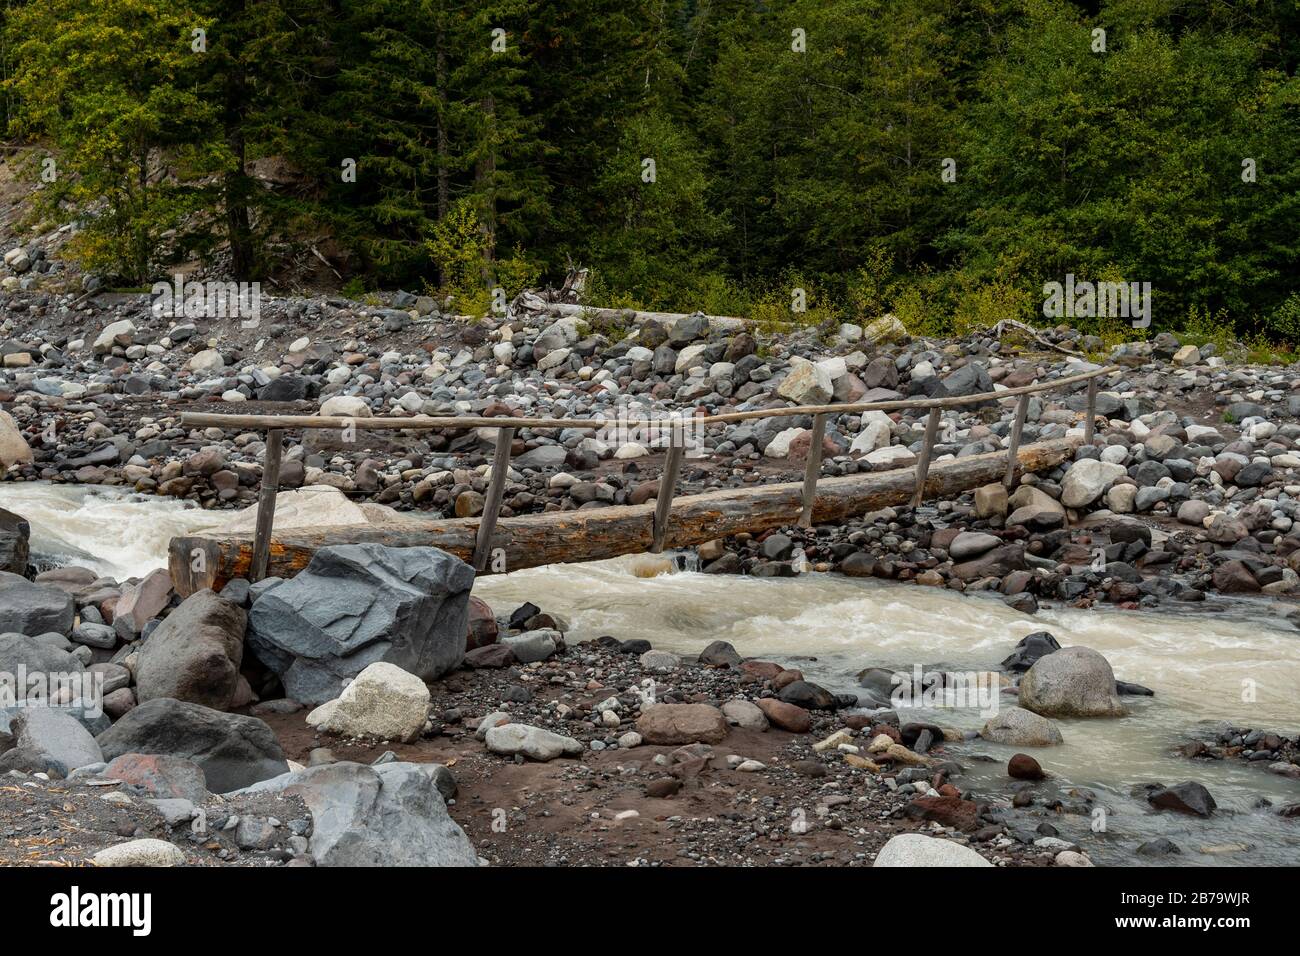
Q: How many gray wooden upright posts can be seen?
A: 7